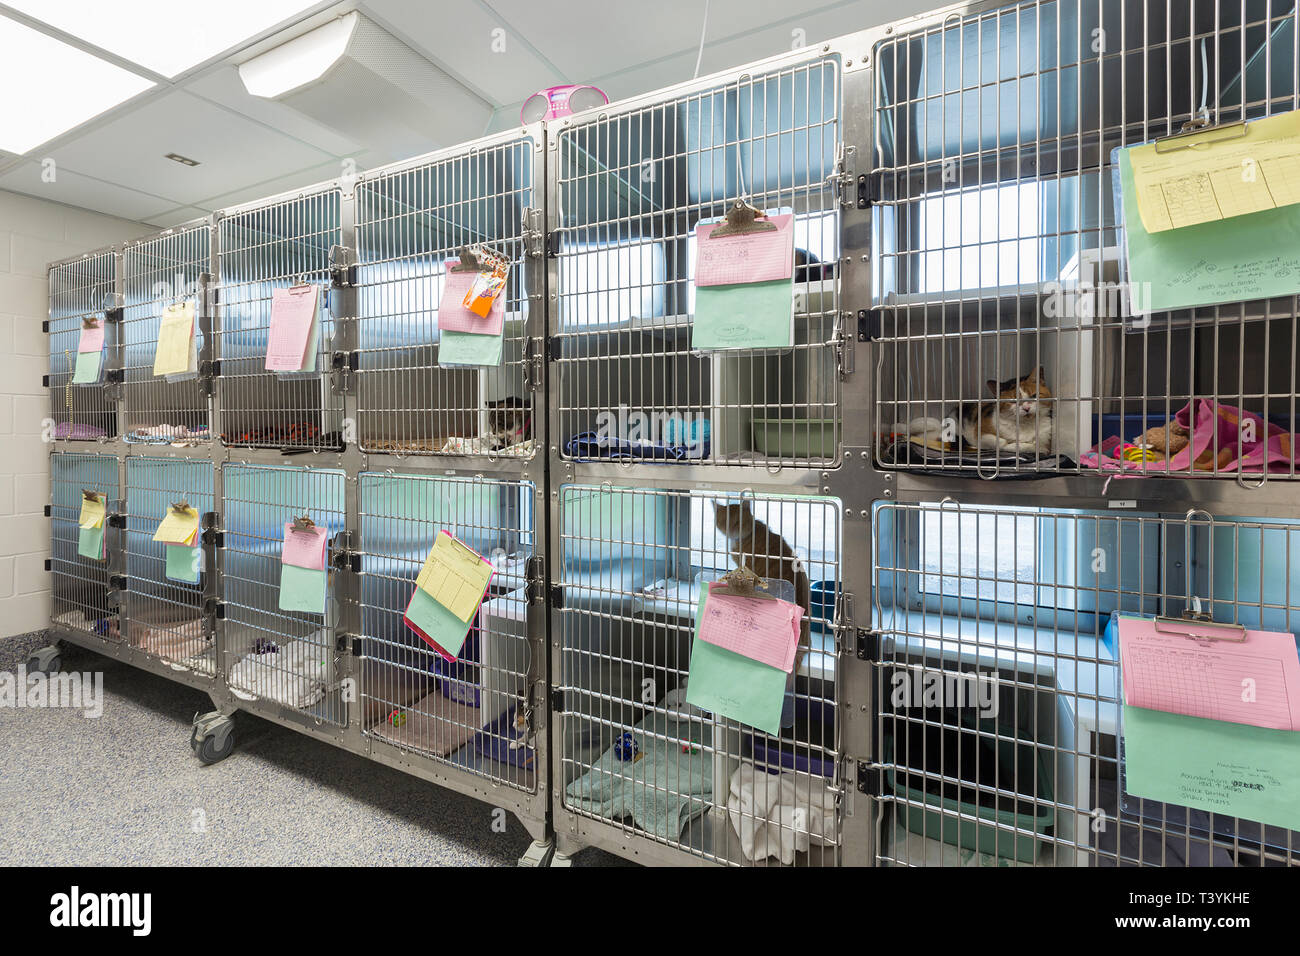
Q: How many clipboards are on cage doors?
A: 12